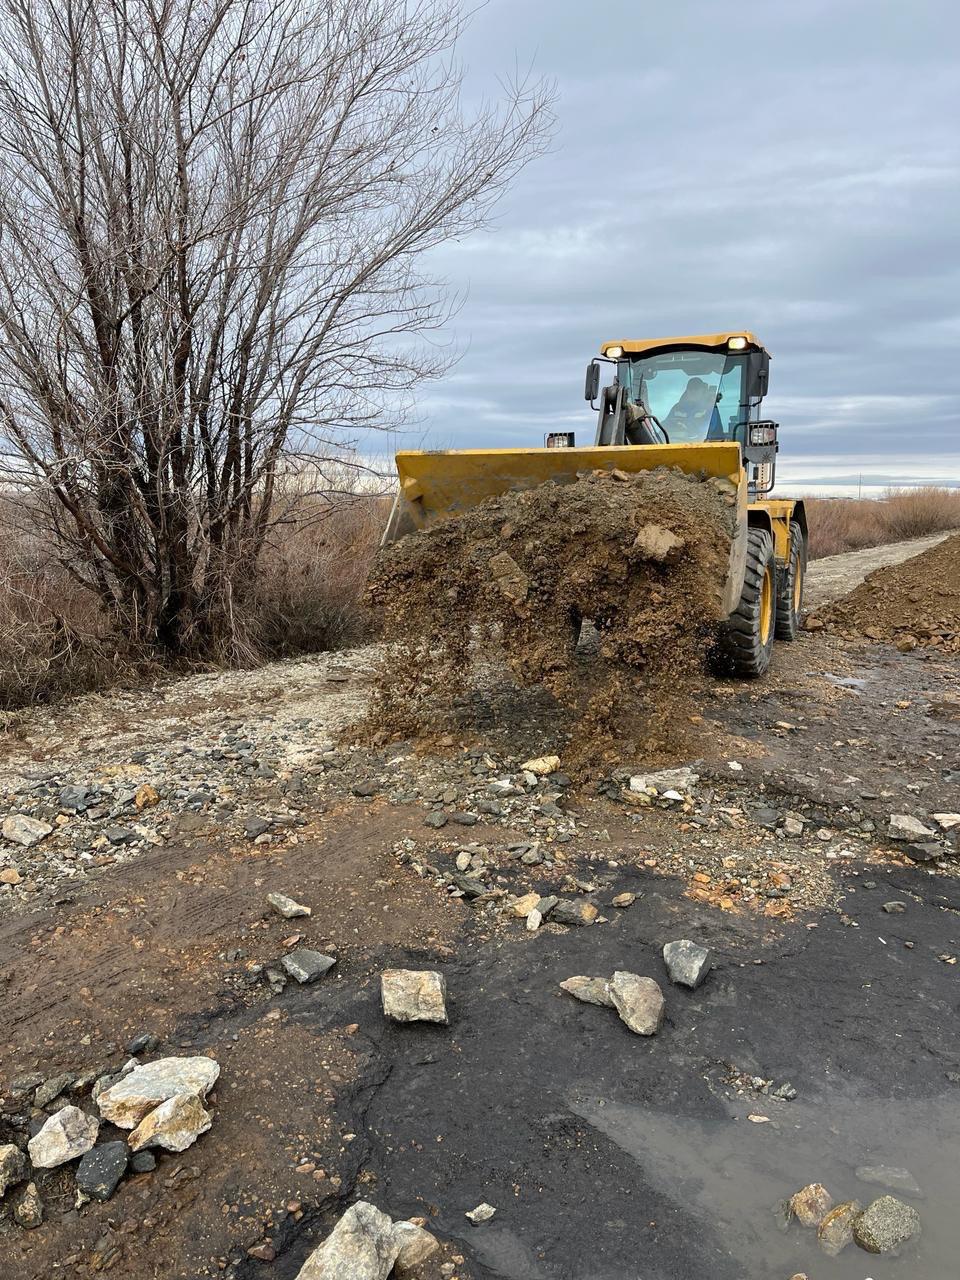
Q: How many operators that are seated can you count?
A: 1